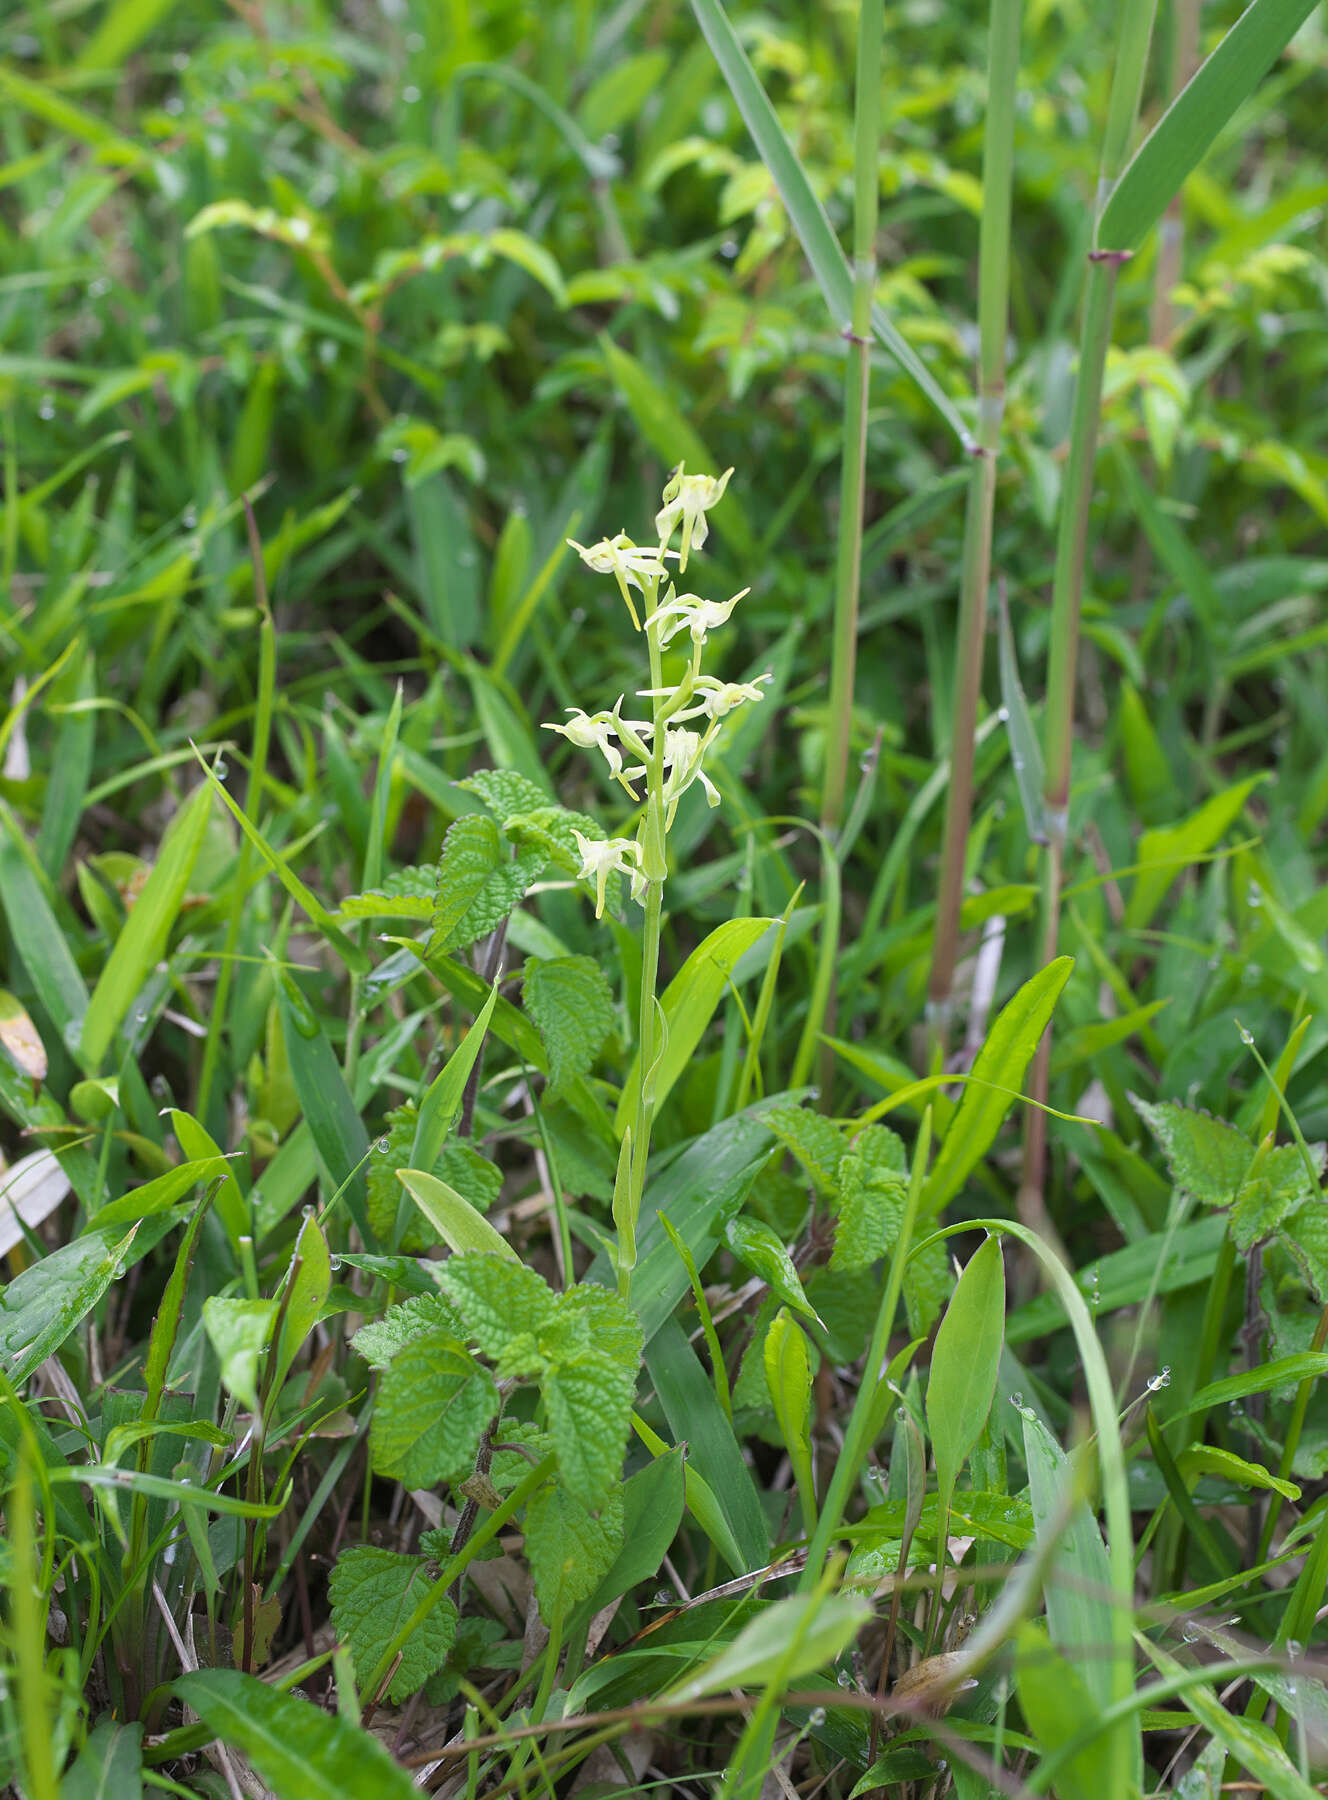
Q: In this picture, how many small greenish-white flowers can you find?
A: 7